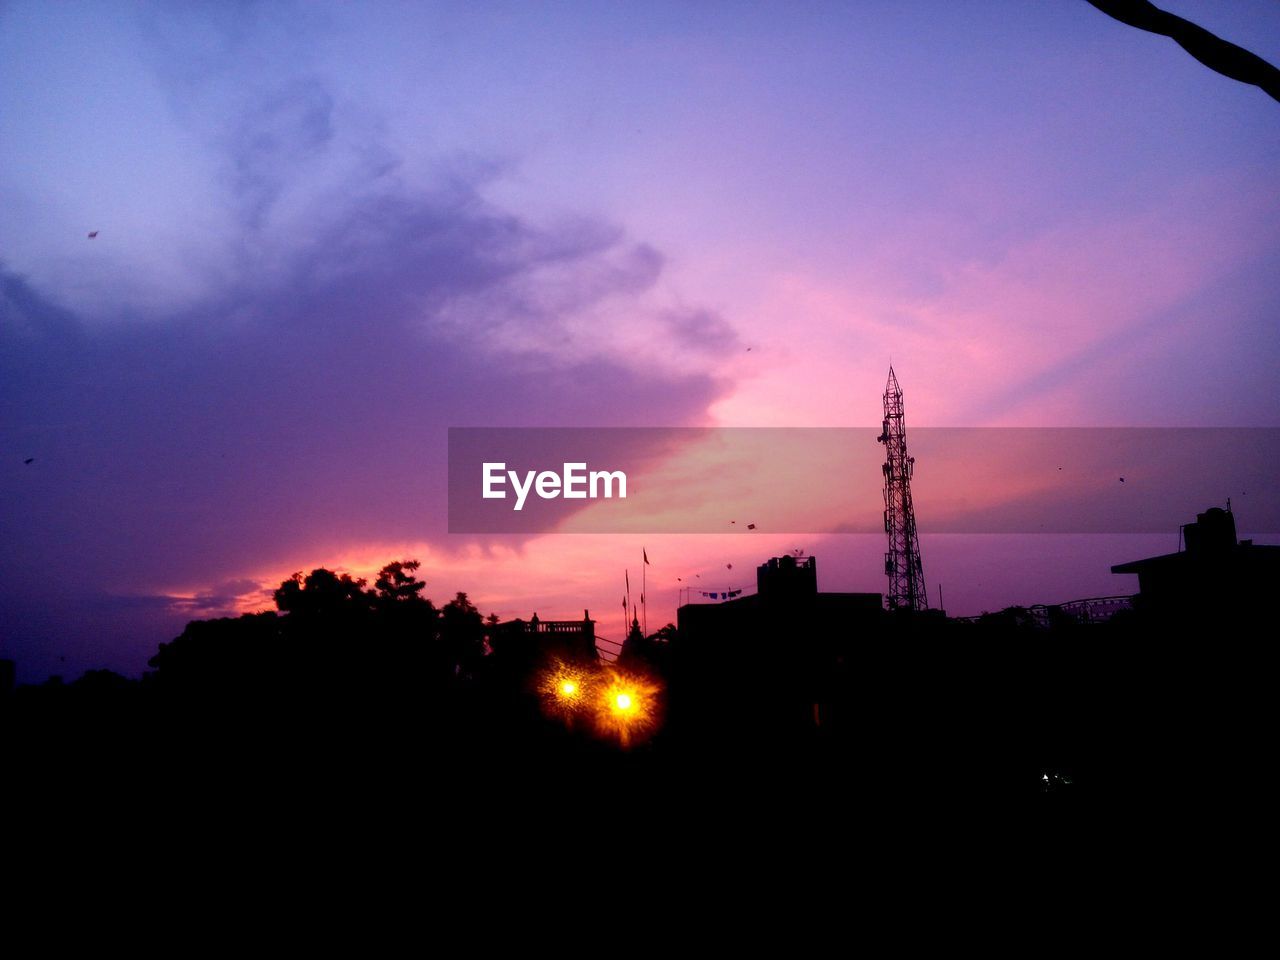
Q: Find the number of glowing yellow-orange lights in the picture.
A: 2